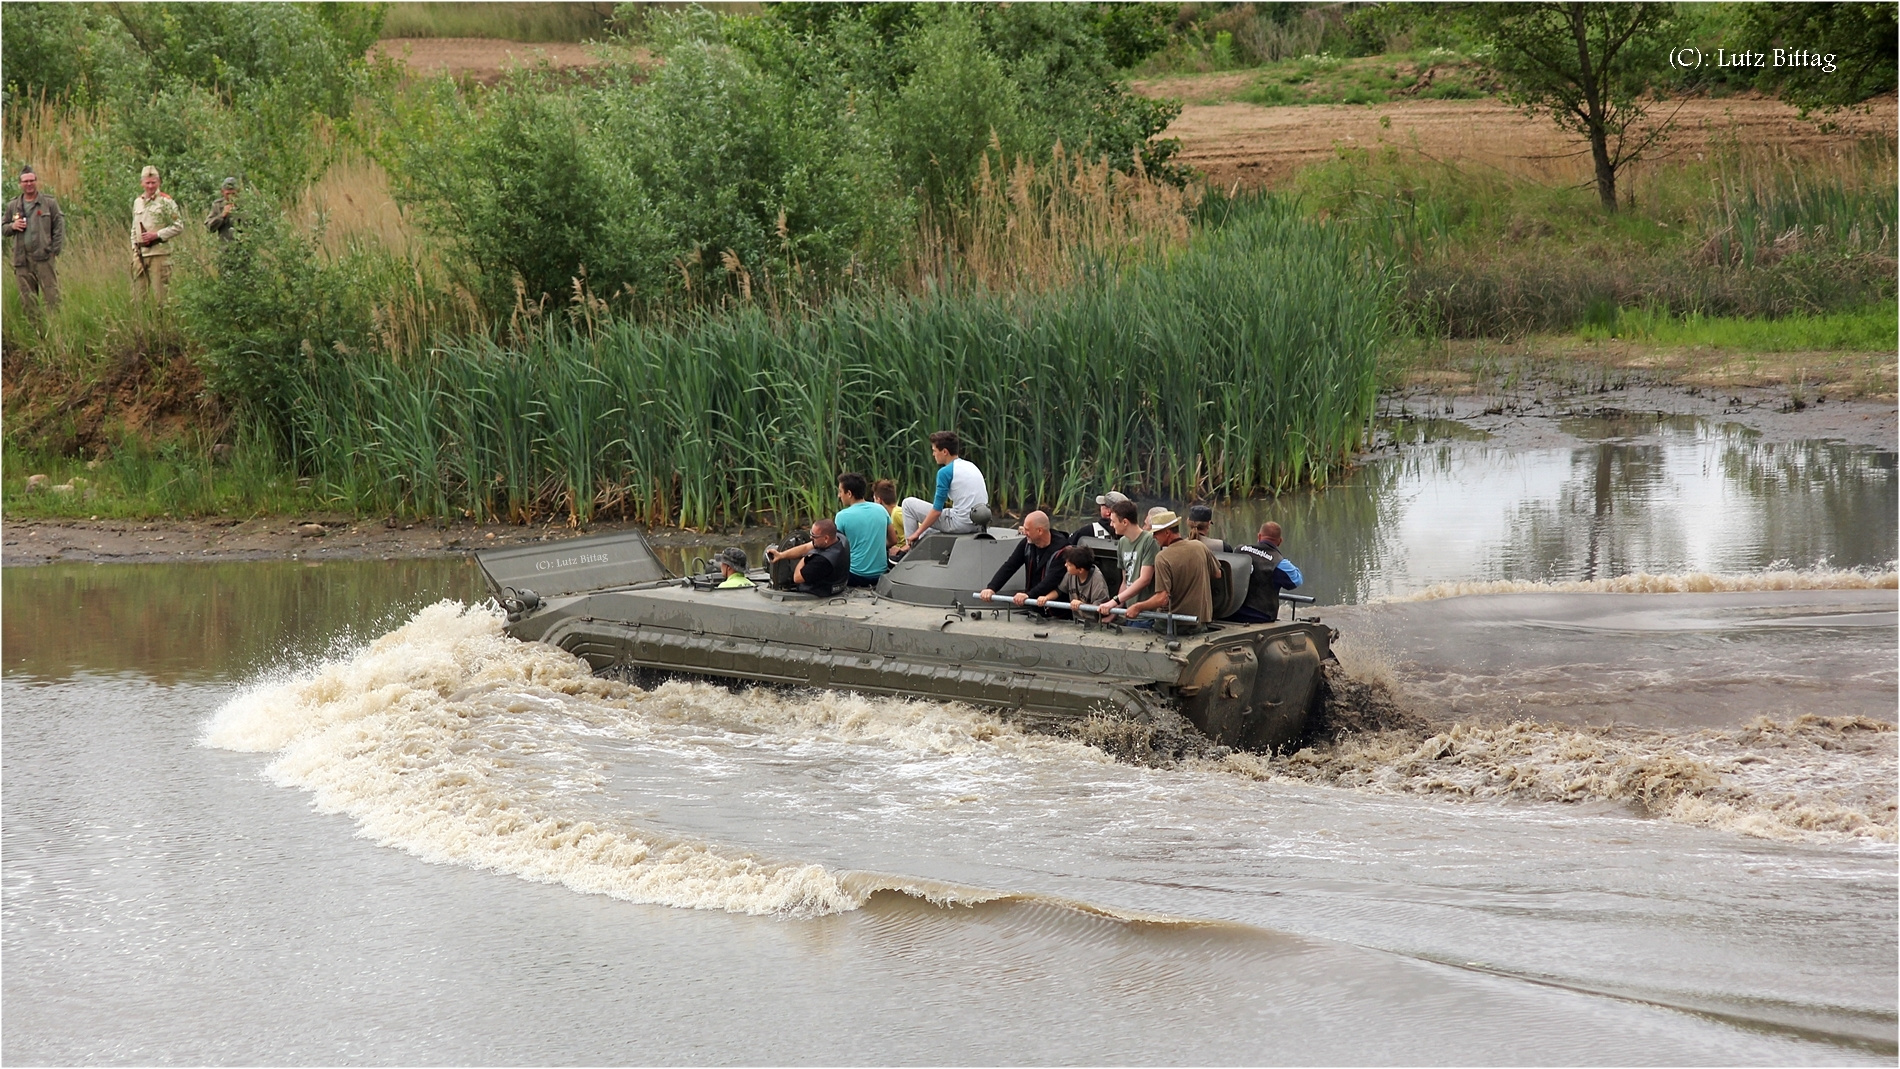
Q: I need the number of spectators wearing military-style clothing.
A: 3